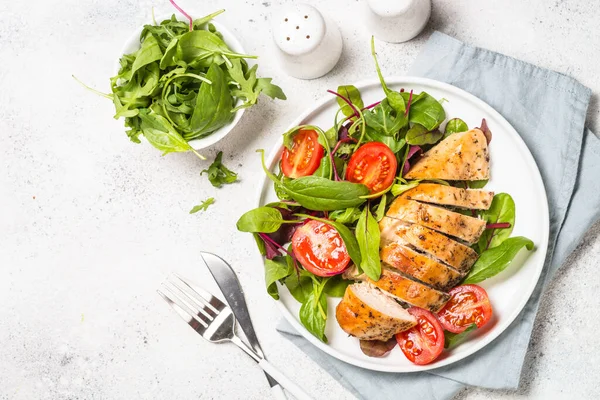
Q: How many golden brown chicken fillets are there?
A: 7